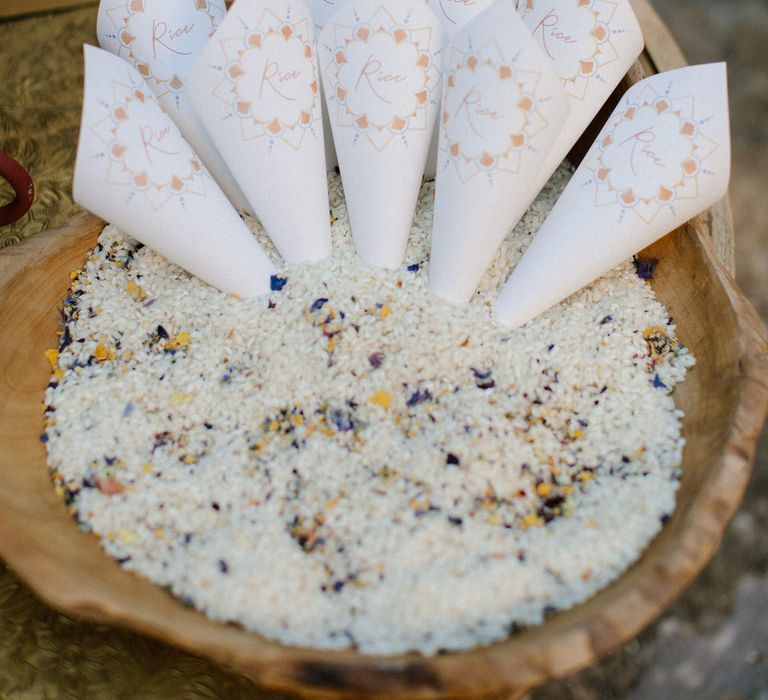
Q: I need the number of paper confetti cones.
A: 9